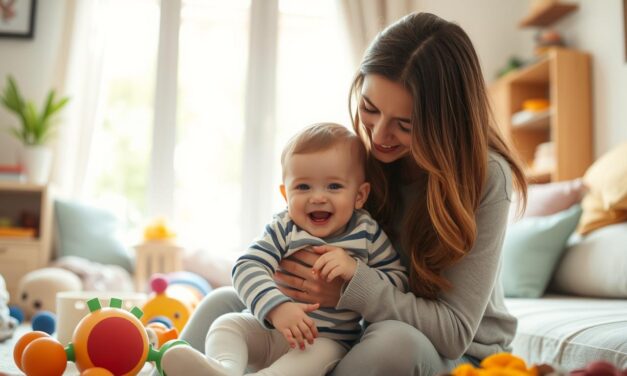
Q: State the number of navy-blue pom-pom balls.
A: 2